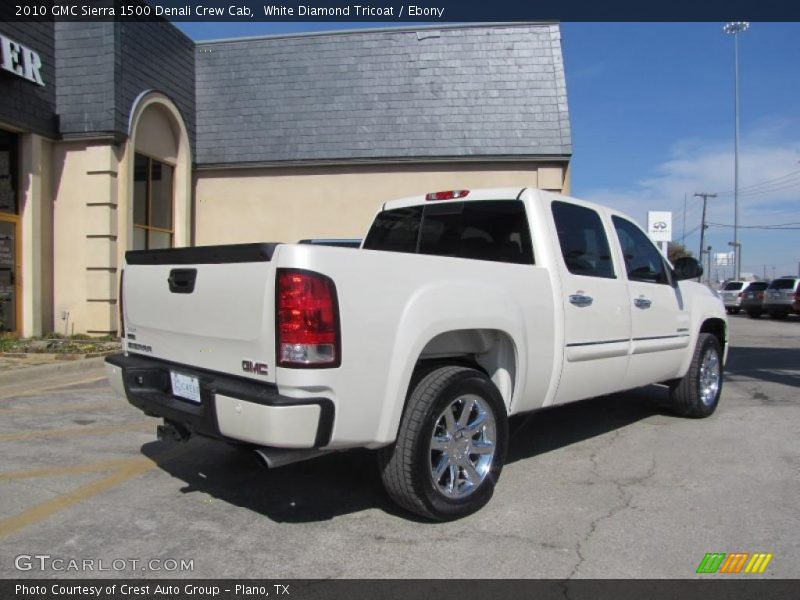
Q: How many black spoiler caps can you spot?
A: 1